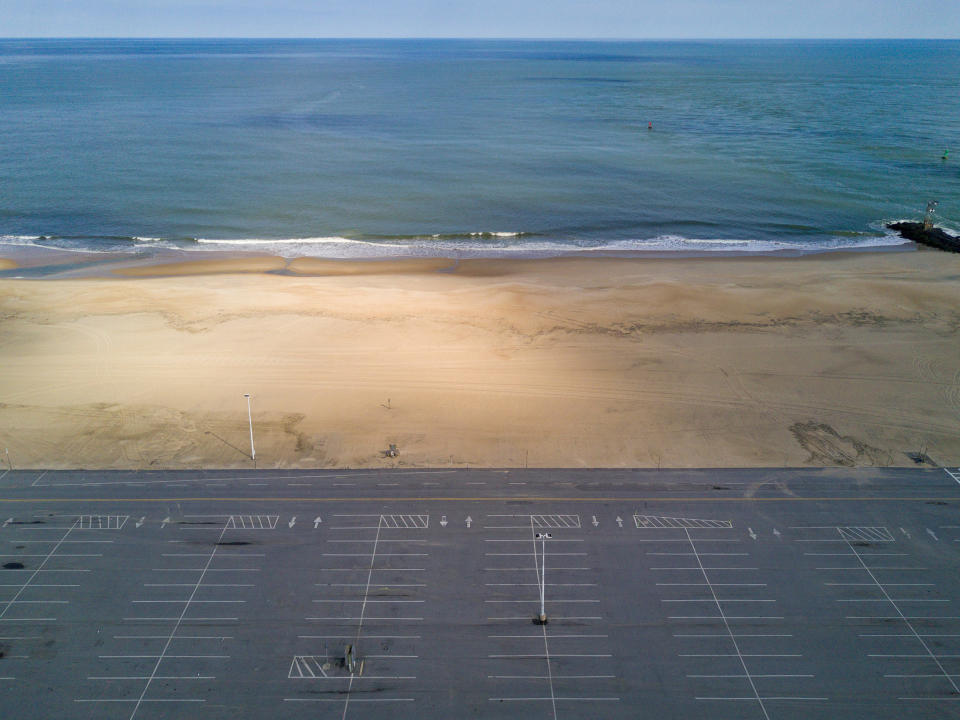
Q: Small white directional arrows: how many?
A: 13